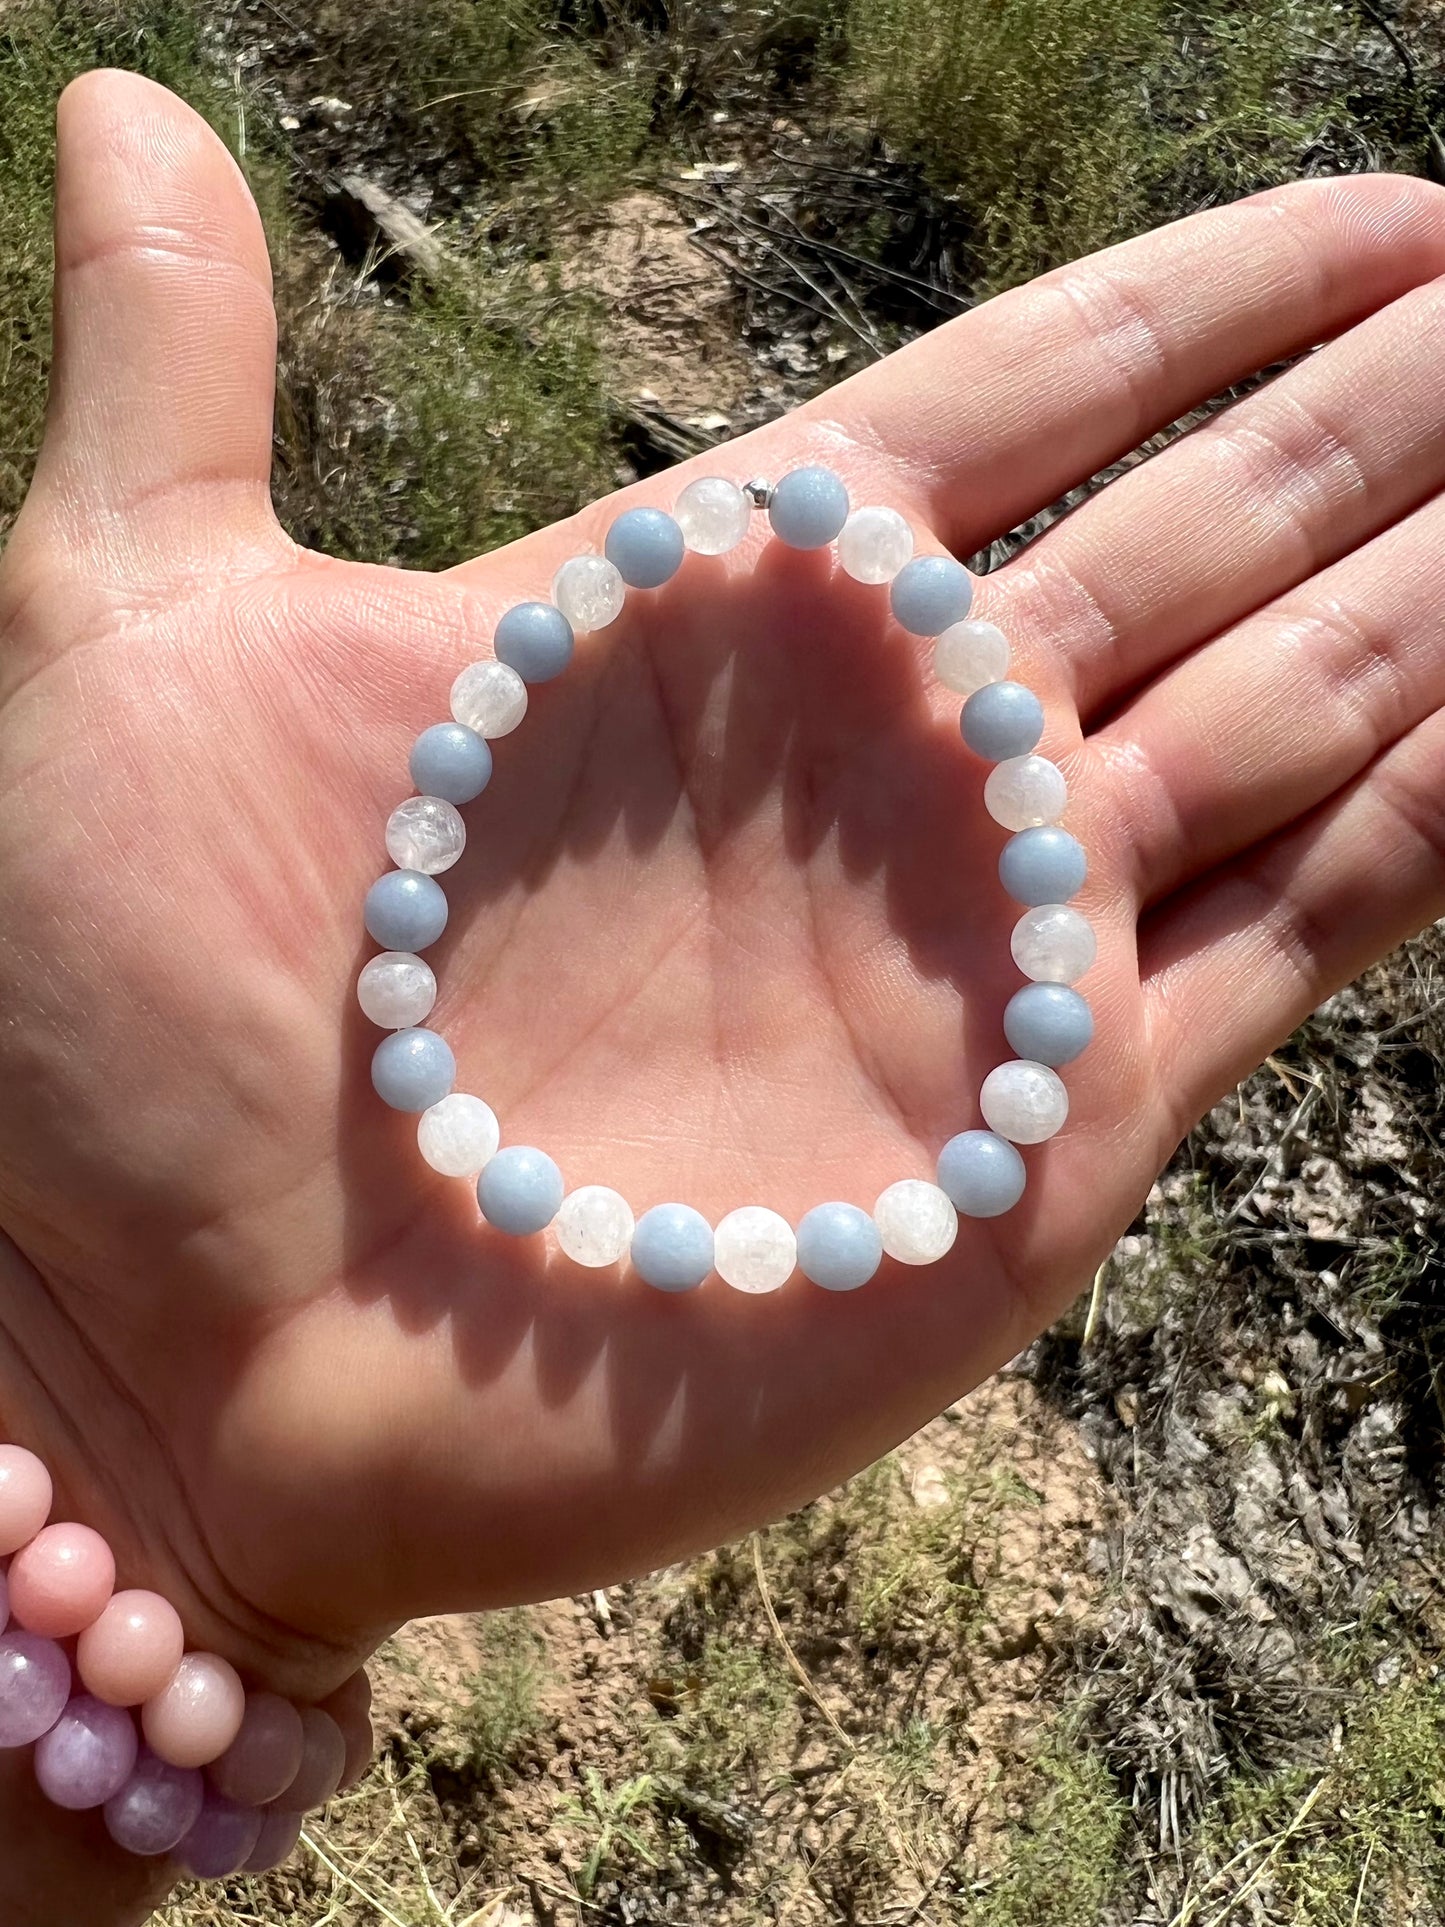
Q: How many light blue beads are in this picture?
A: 14